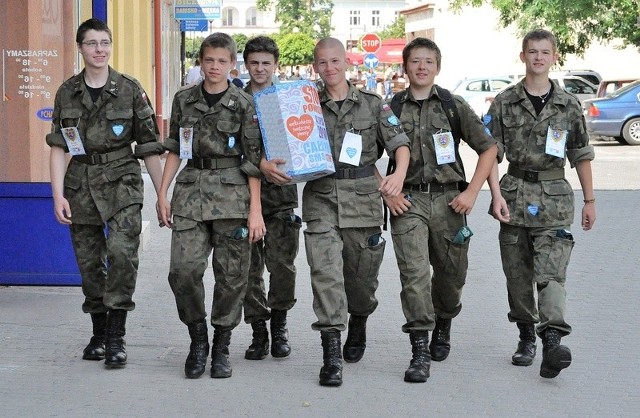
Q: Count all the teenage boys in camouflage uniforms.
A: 6